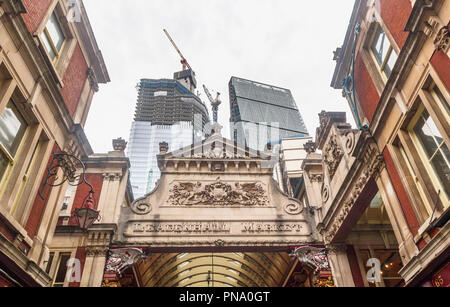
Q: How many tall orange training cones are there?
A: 0